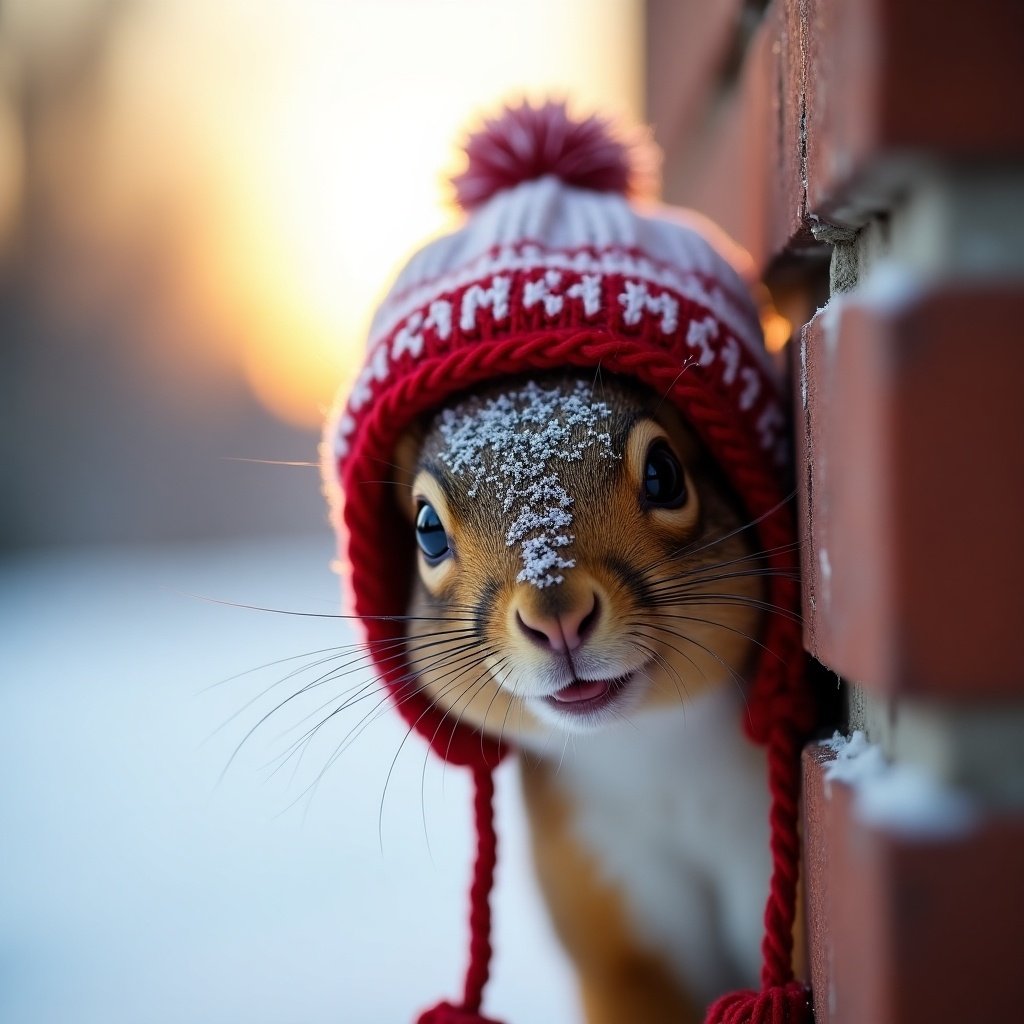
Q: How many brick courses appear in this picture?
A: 3